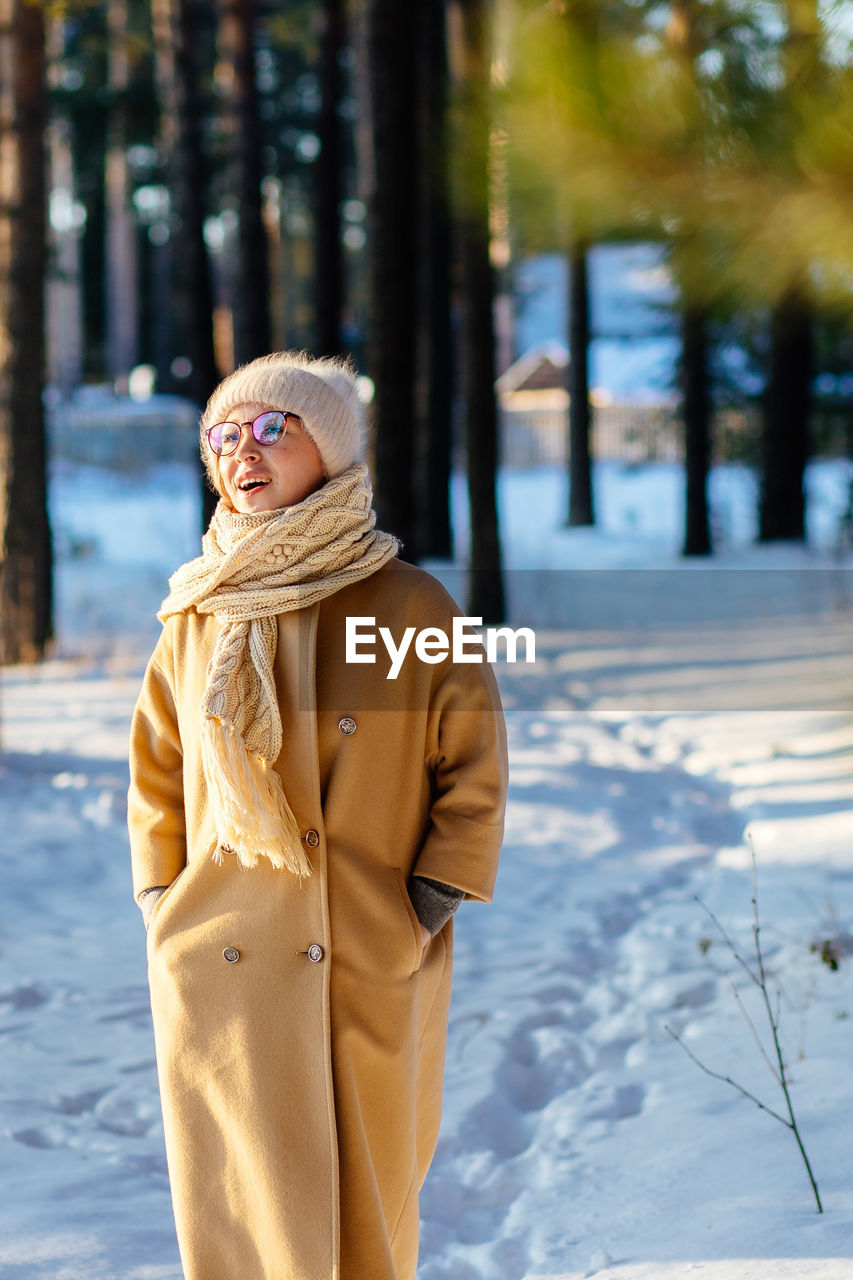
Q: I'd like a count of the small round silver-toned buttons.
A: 5